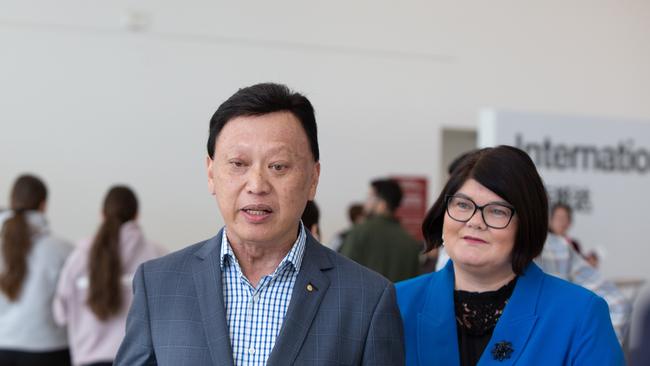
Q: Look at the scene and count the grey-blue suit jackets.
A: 1